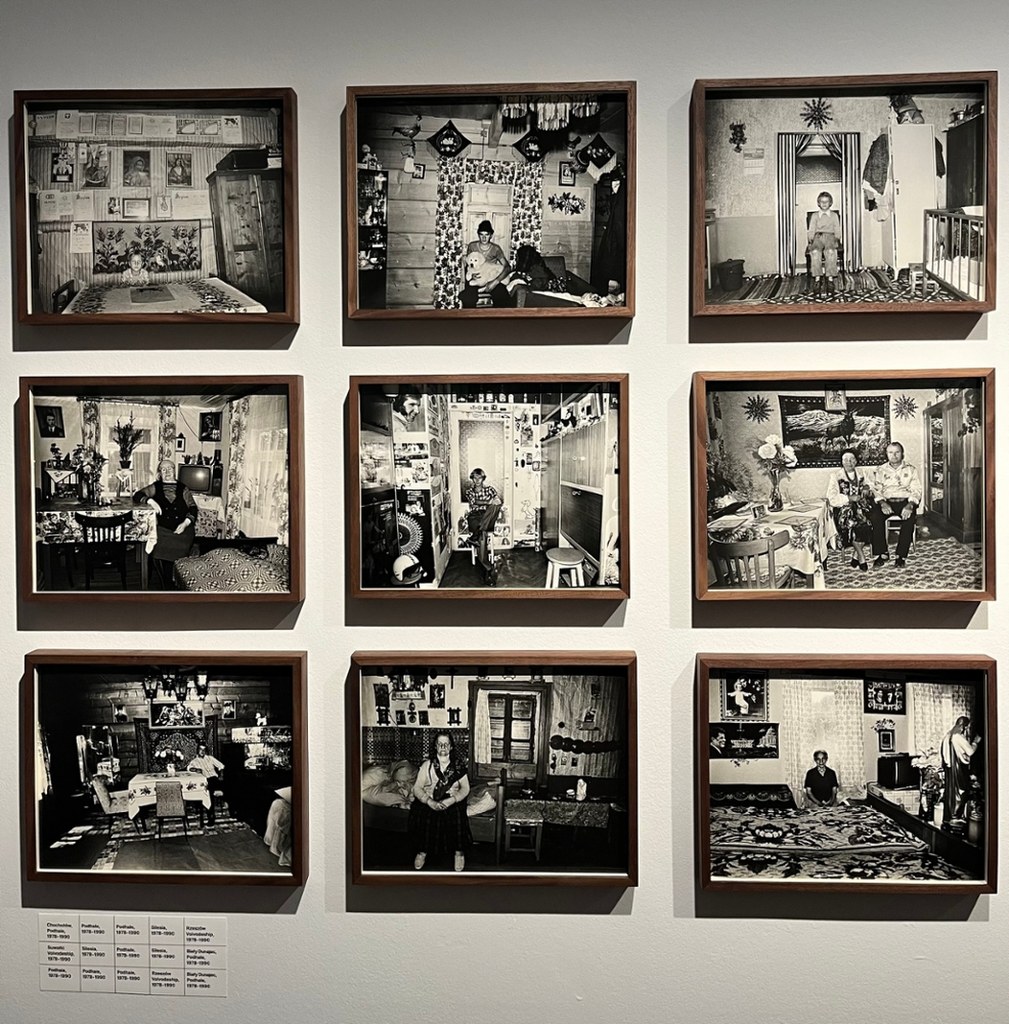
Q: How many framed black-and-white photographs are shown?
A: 9